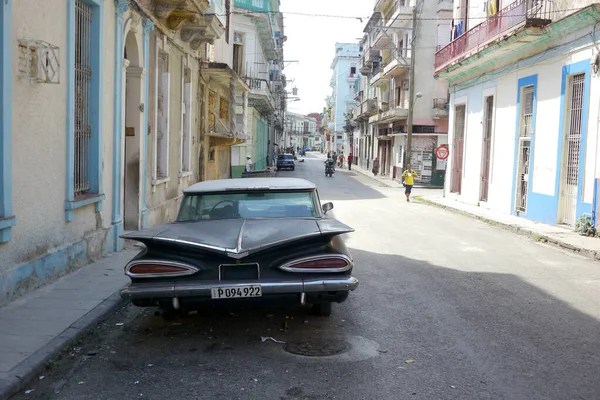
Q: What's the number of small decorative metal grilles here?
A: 1